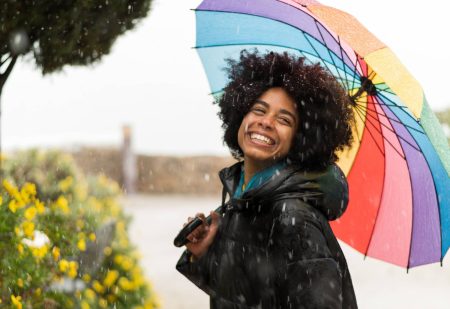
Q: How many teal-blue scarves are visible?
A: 1